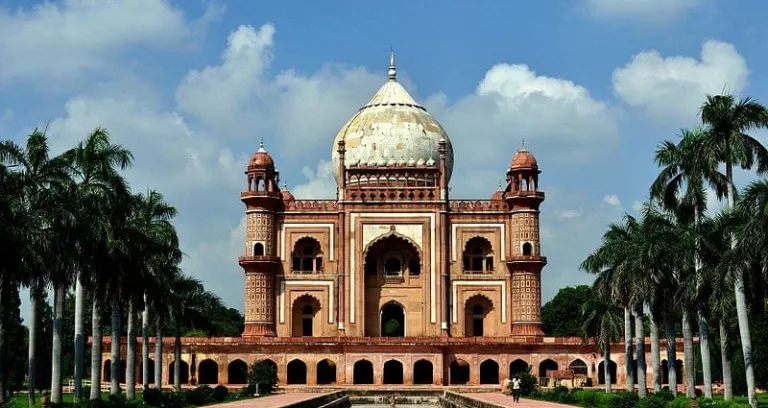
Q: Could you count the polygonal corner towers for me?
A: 2